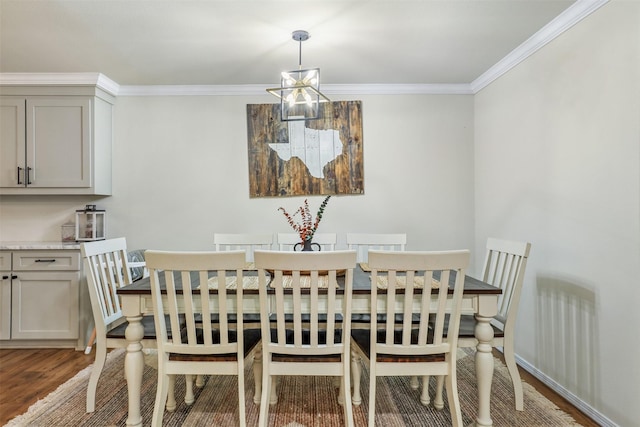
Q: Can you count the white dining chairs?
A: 8